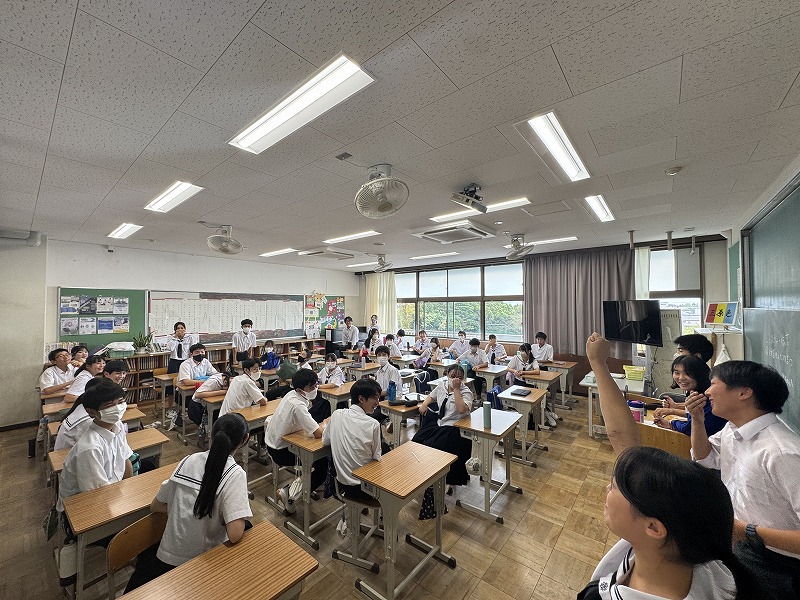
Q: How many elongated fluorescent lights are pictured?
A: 11